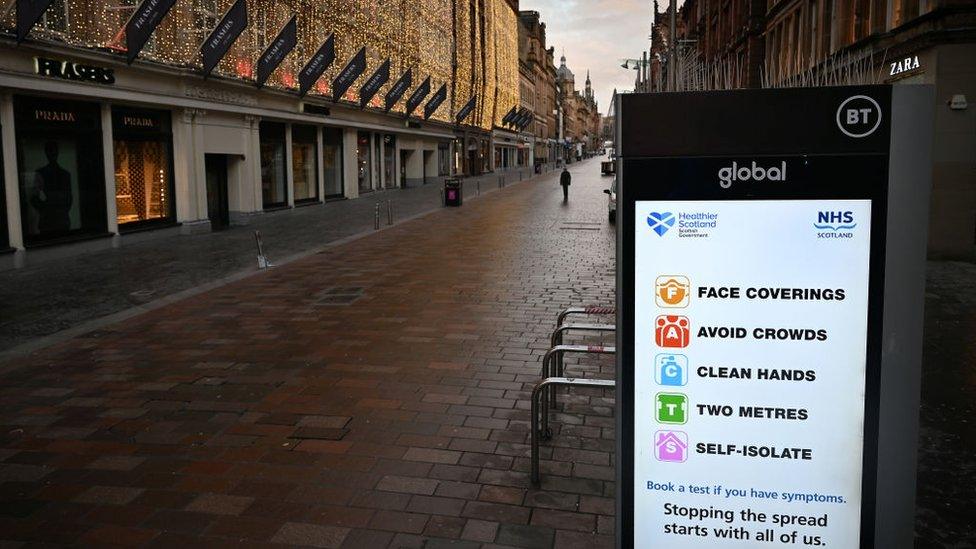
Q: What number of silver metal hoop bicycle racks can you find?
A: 4